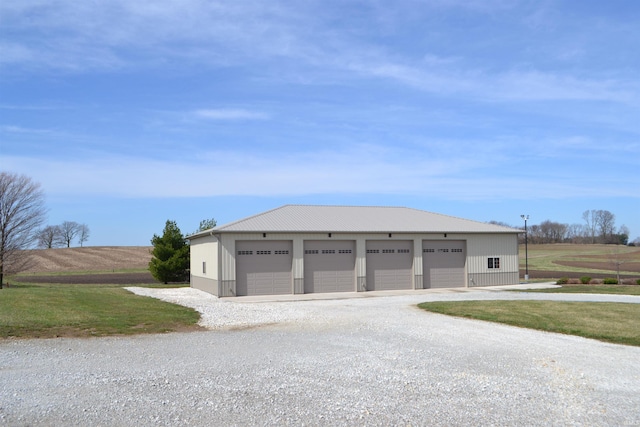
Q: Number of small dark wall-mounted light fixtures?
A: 4